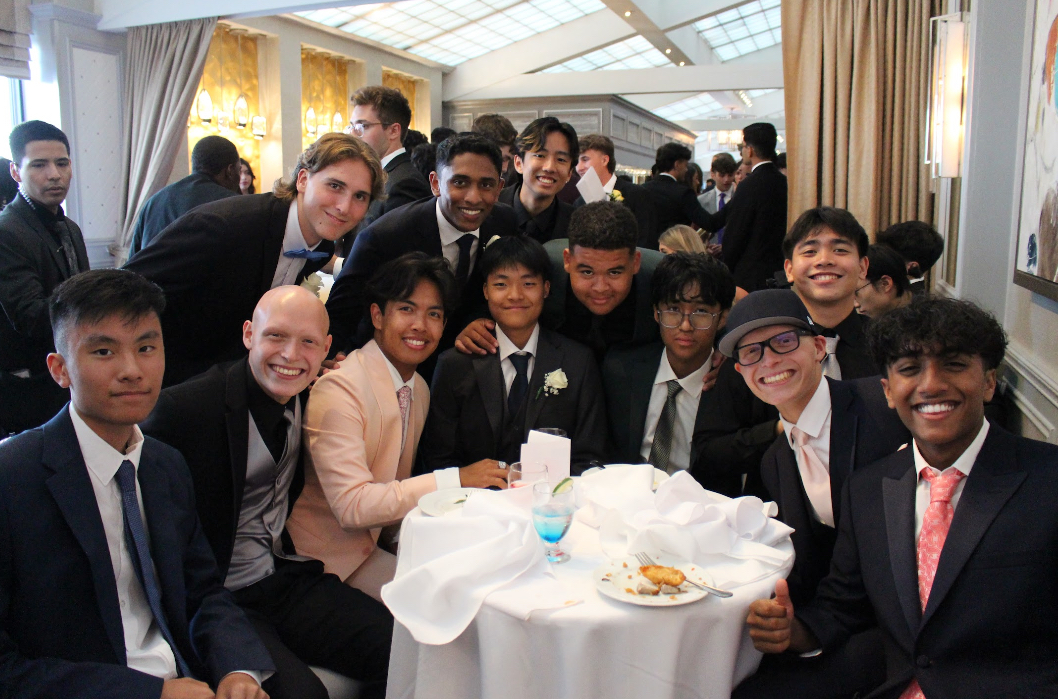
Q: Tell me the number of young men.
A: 12